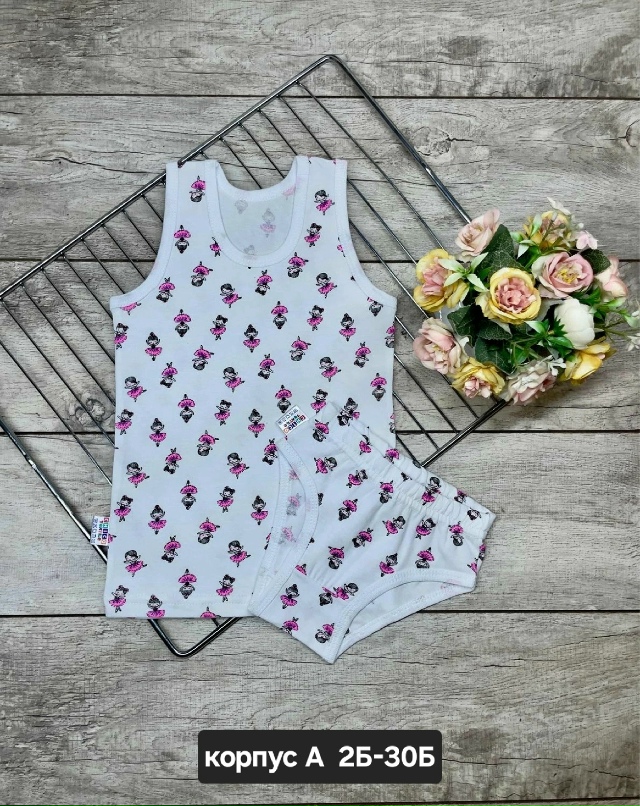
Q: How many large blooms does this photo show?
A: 11